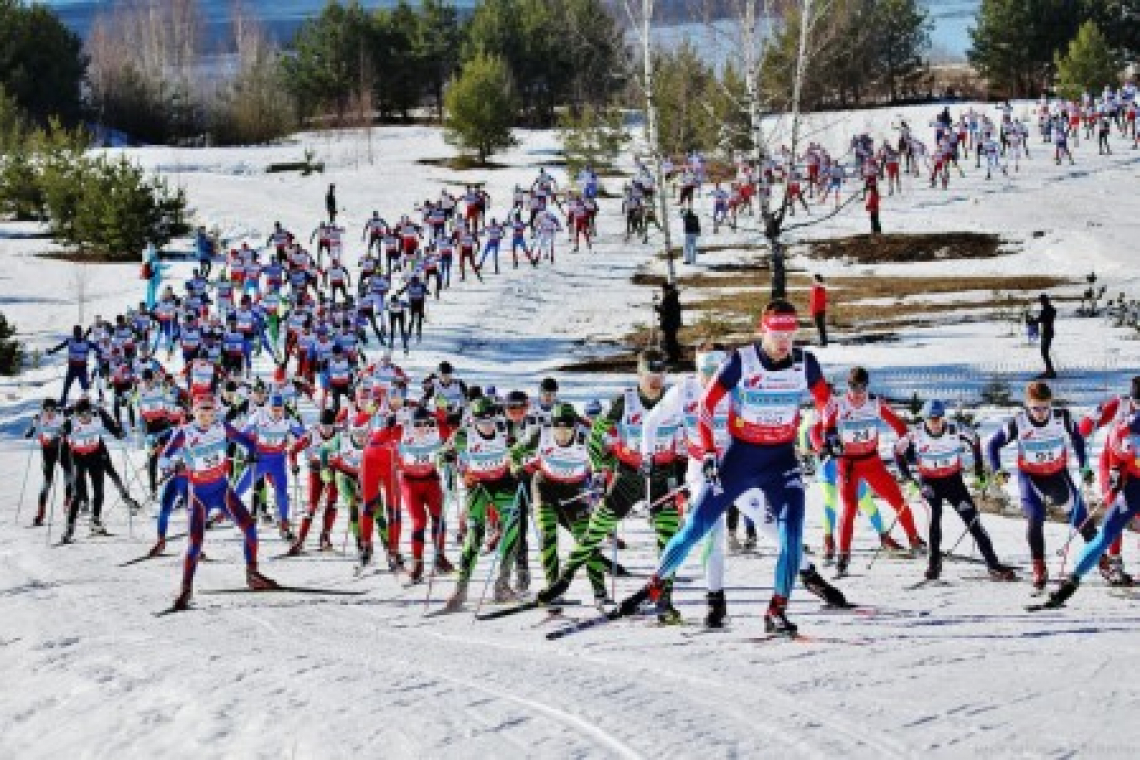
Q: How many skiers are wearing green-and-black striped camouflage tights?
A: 3